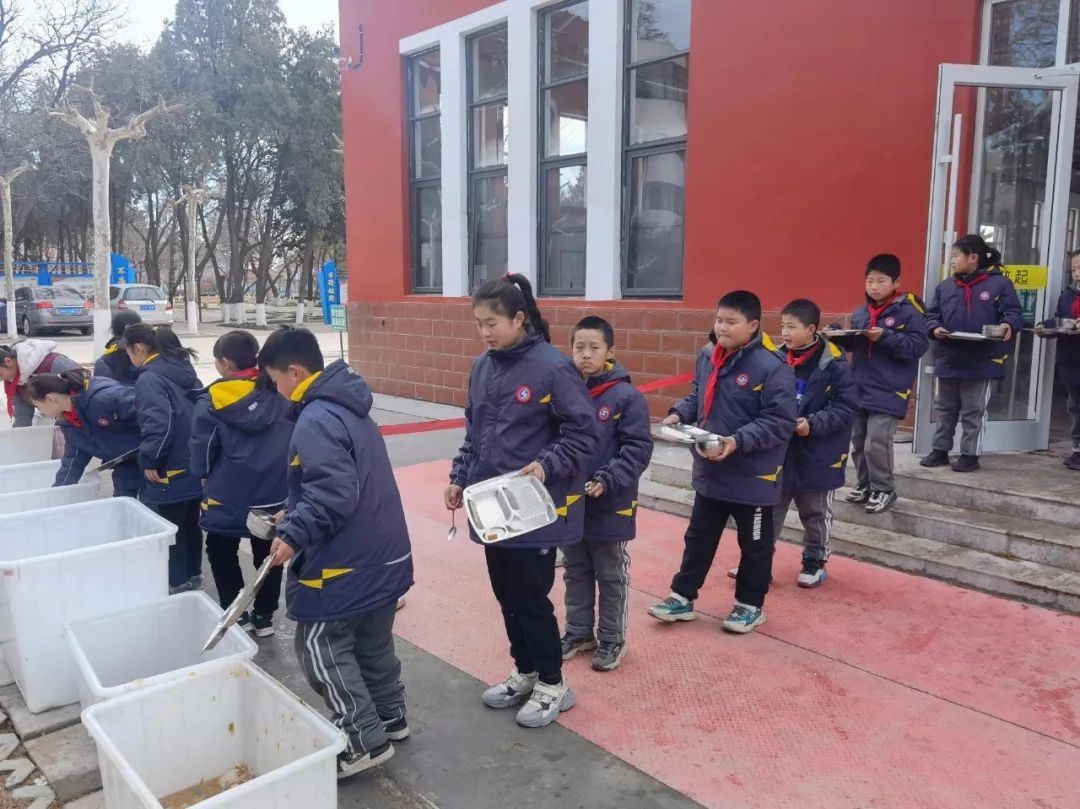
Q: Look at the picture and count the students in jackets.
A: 13